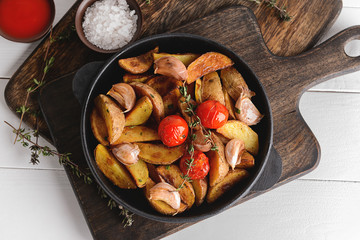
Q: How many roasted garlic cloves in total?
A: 7